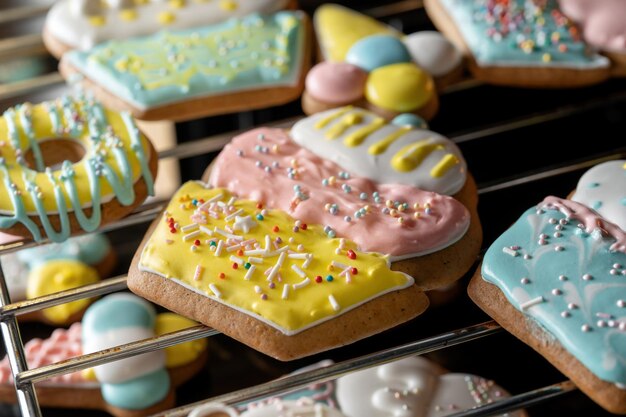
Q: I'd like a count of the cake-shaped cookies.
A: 4